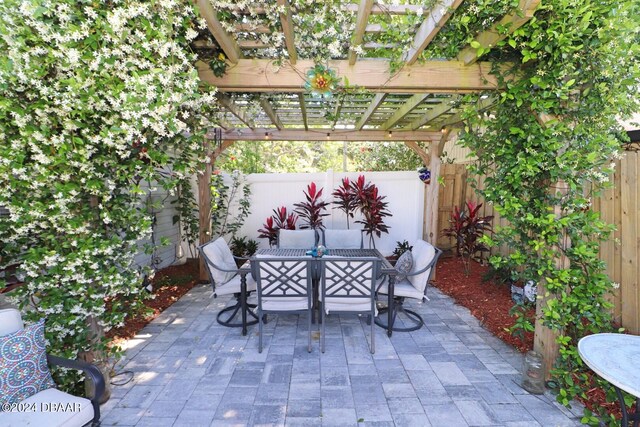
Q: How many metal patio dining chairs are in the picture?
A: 6